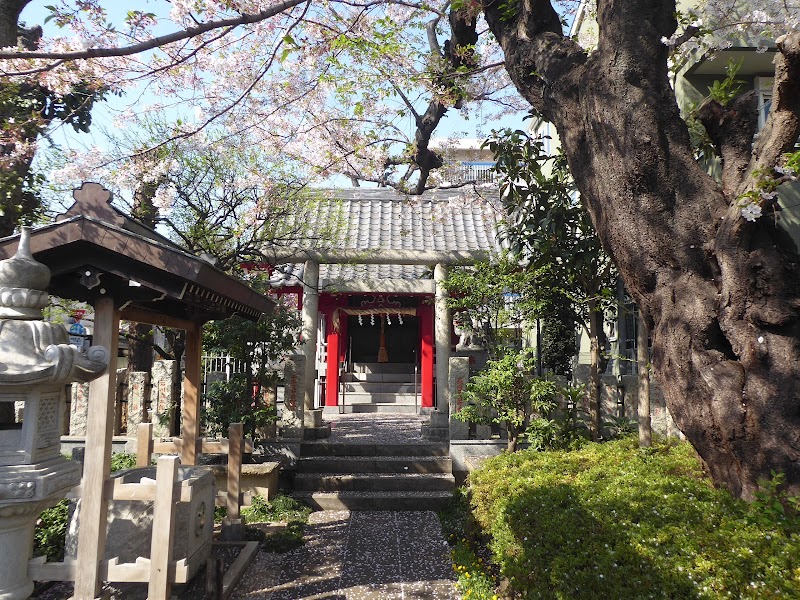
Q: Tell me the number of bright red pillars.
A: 2